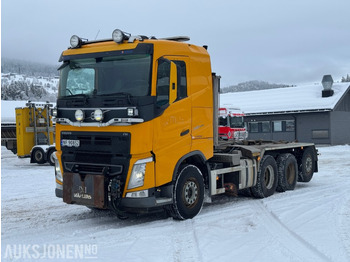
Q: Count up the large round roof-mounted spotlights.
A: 2